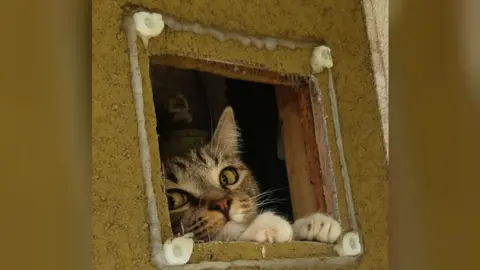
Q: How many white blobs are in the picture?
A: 4